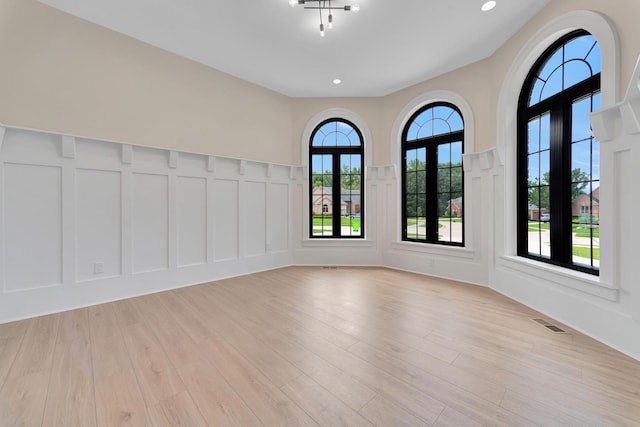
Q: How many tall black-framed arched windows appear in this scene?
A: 3